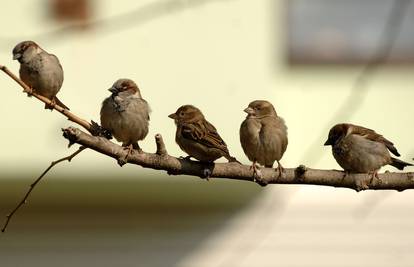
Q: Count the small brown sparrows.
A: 5